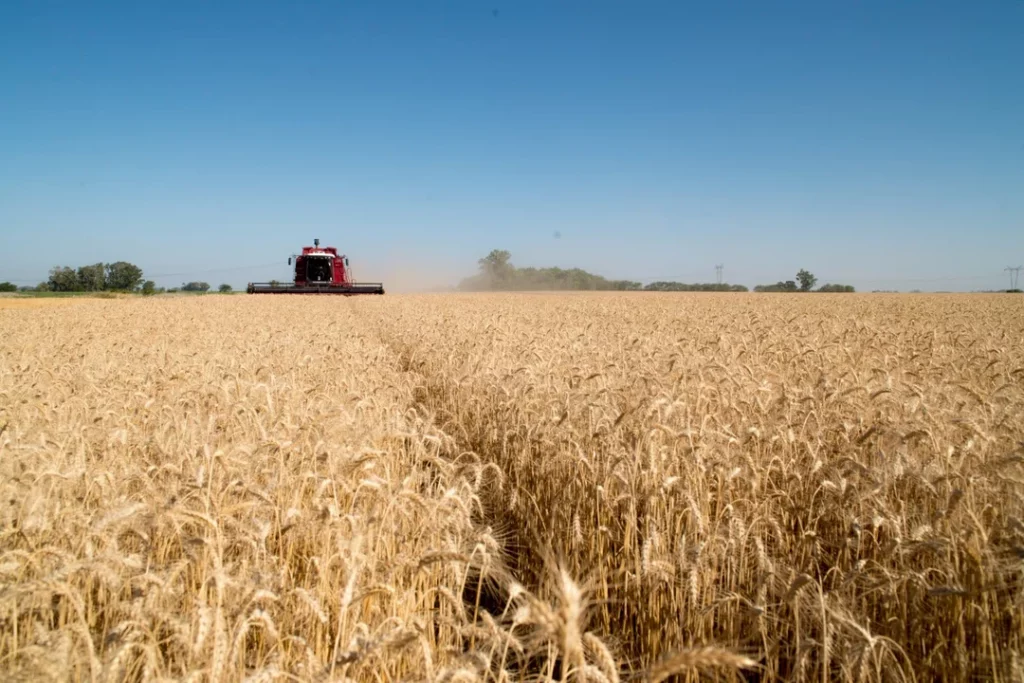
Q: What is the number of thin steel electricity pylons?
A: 2